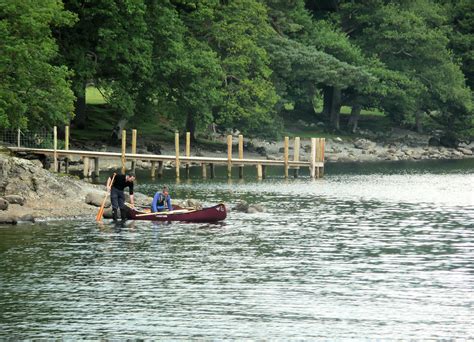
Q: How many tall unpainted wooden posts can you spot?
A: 13